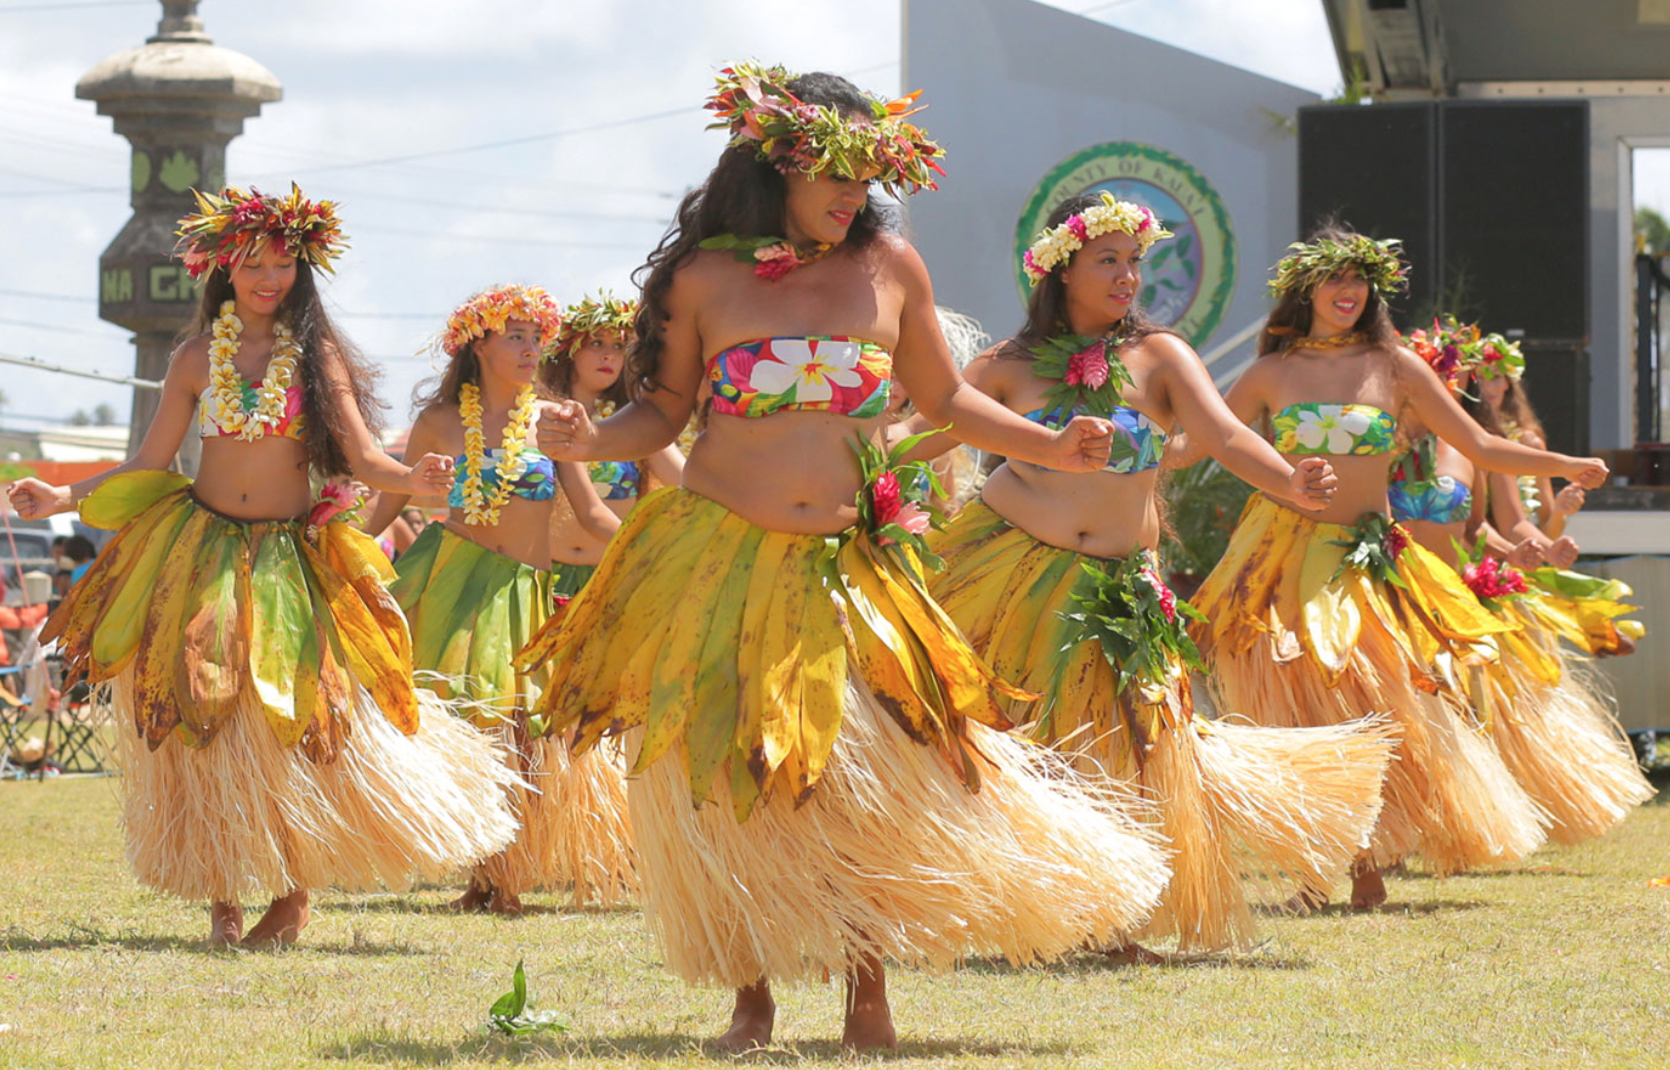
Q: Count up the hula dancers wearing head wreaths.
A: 8